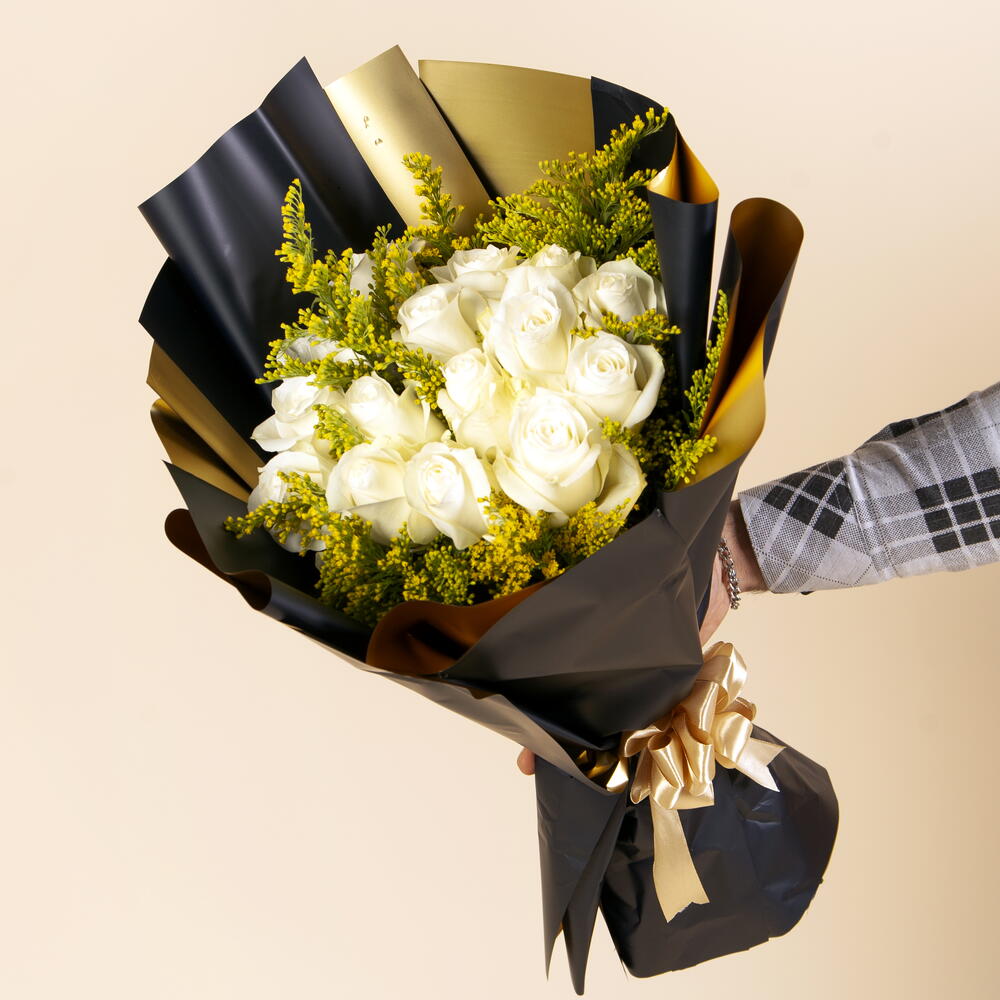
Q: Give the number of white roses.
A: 15